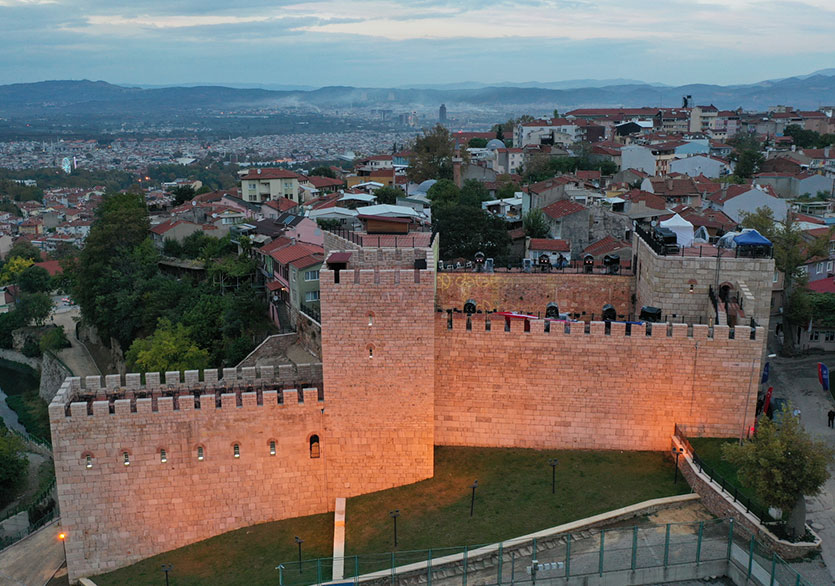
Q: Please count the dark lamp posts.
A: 6